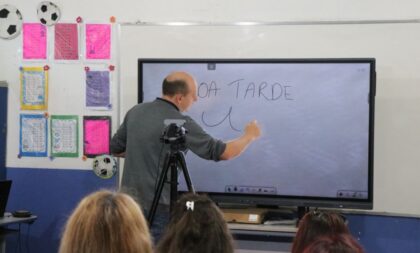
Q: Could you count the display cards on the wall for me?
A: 8